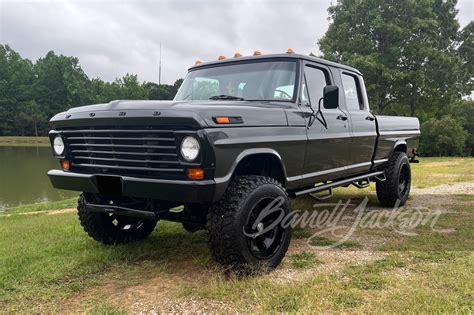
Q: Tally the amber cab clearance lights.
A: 5